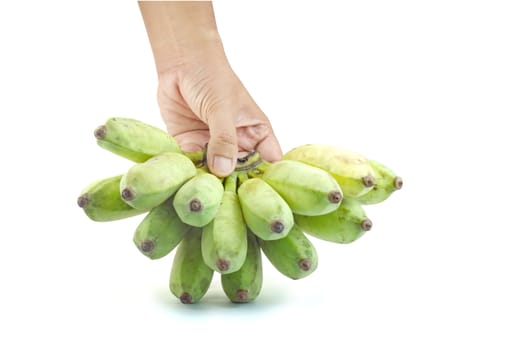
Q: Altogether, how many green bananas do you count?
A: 14